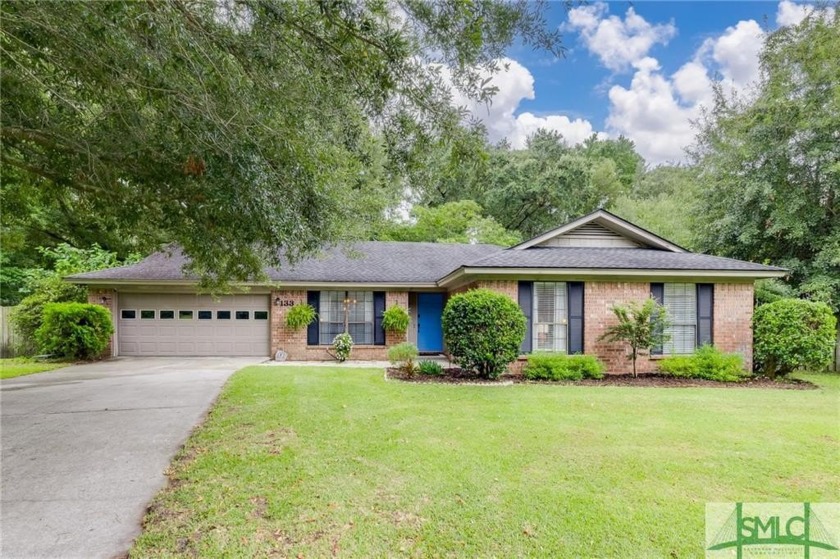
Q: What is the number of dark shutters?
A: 6